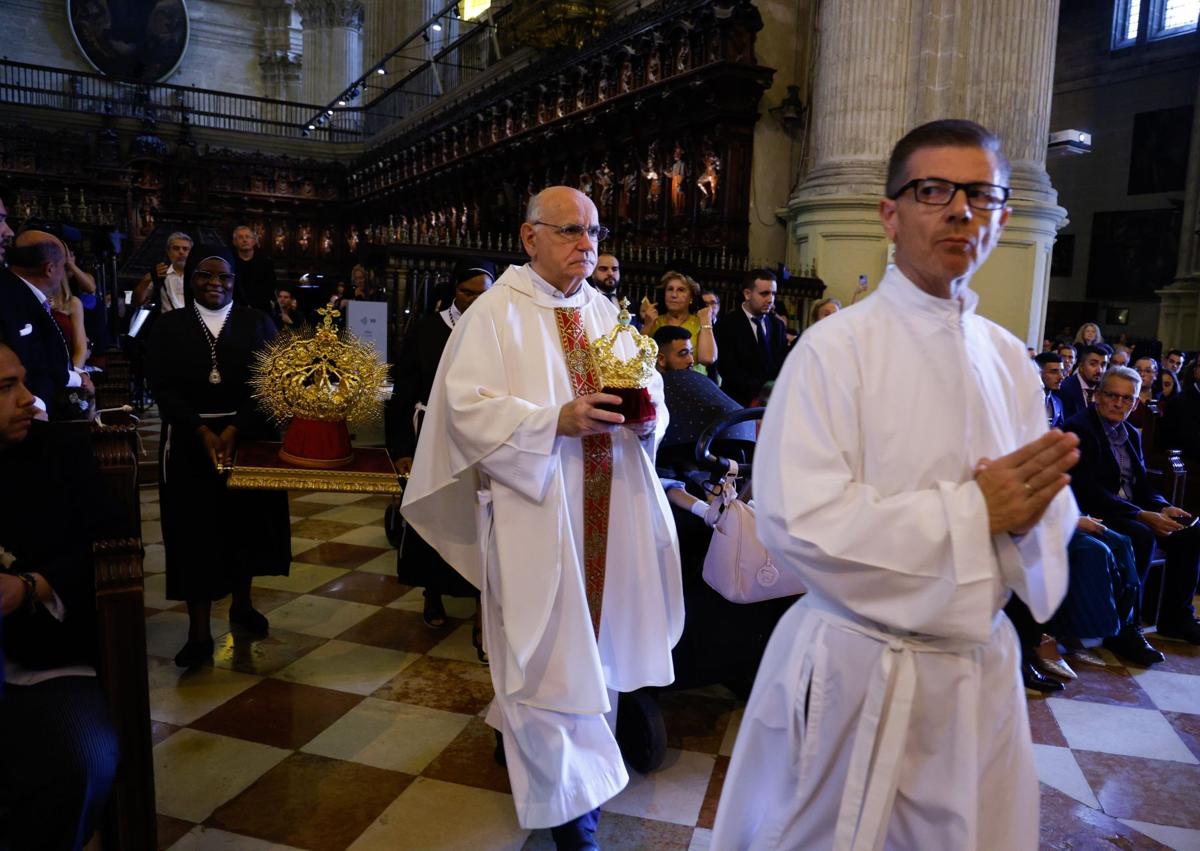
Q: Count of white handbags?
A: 1